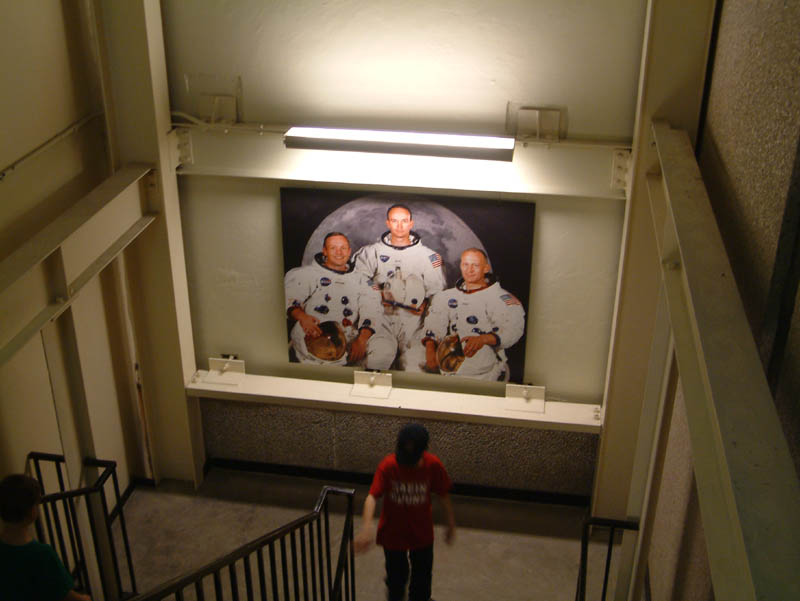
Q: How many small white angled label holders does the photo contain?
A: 3